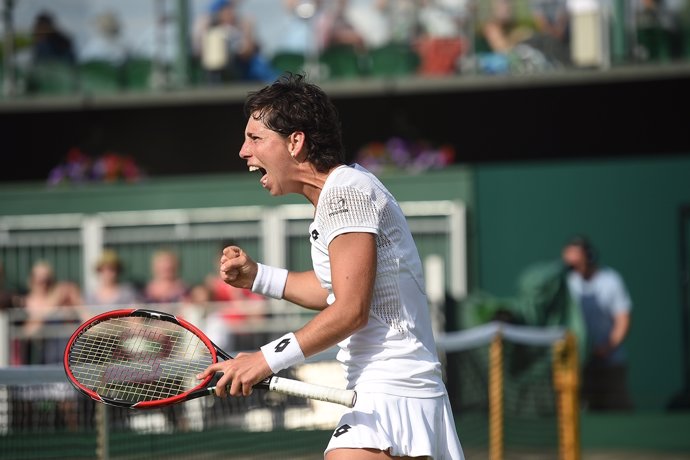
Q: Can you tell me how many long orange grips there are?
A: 0